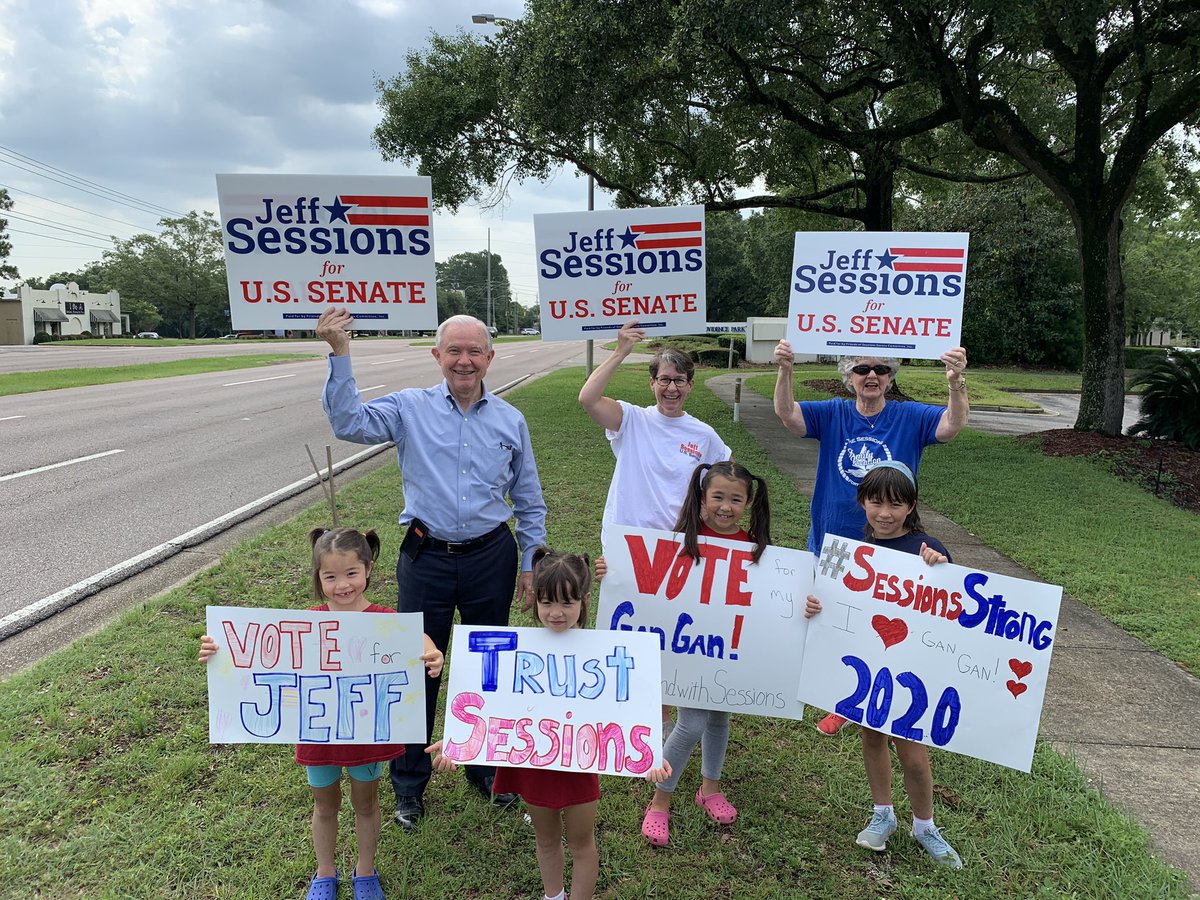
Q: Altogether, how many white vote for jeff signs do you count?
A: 1